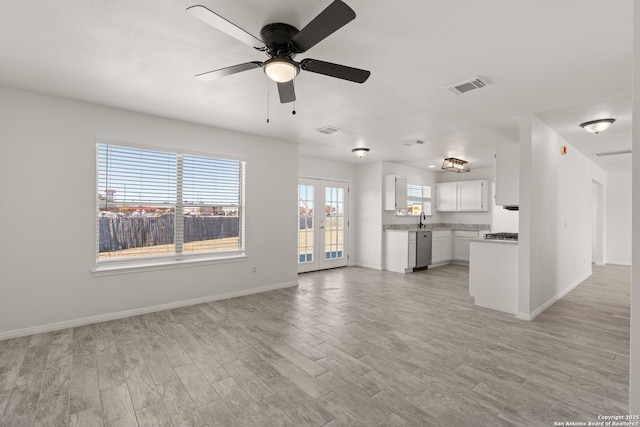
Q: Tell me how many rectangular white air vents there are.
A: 3